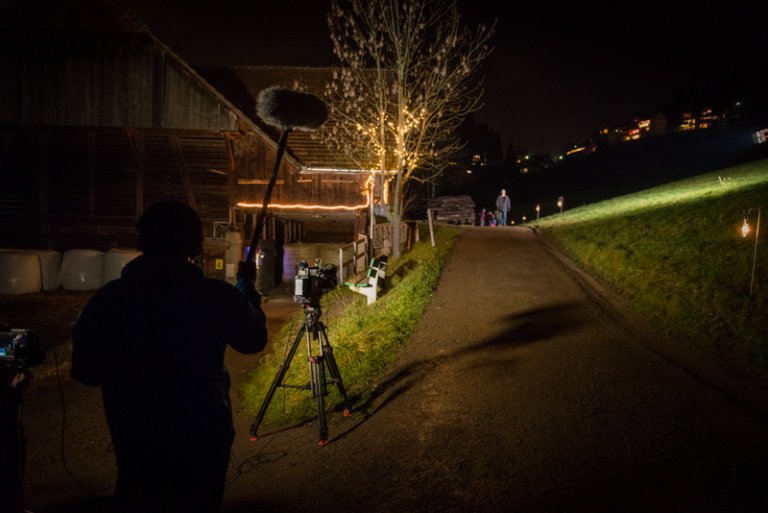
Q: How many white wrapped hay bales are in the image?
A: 4